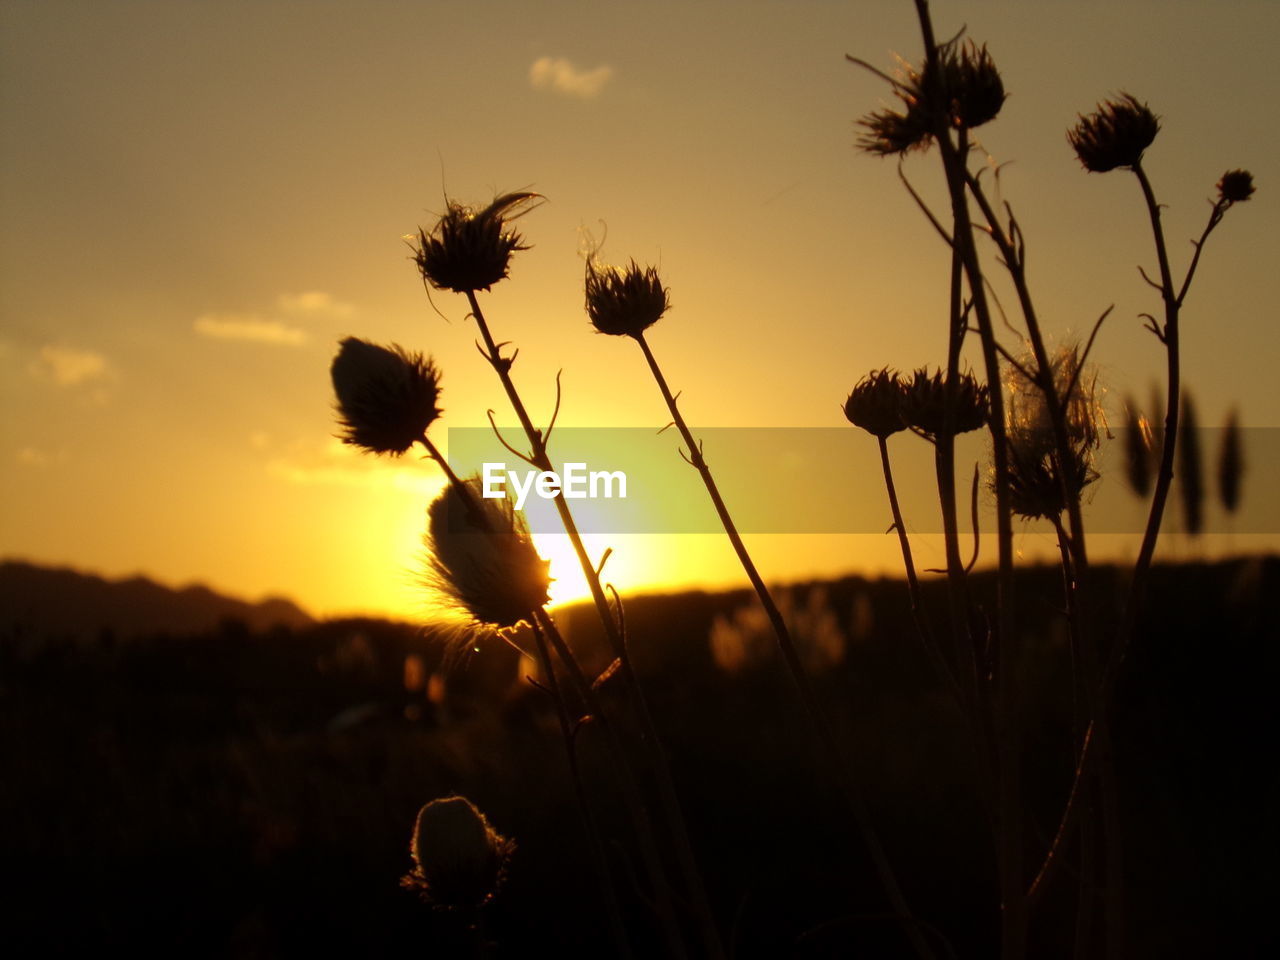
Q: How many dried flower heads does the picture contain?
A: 12